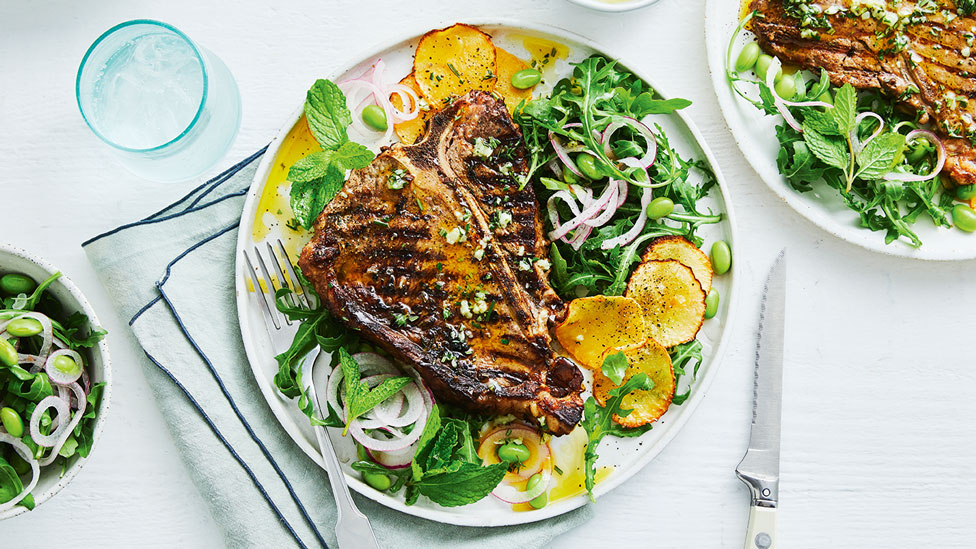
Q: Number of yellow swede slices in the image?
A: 7